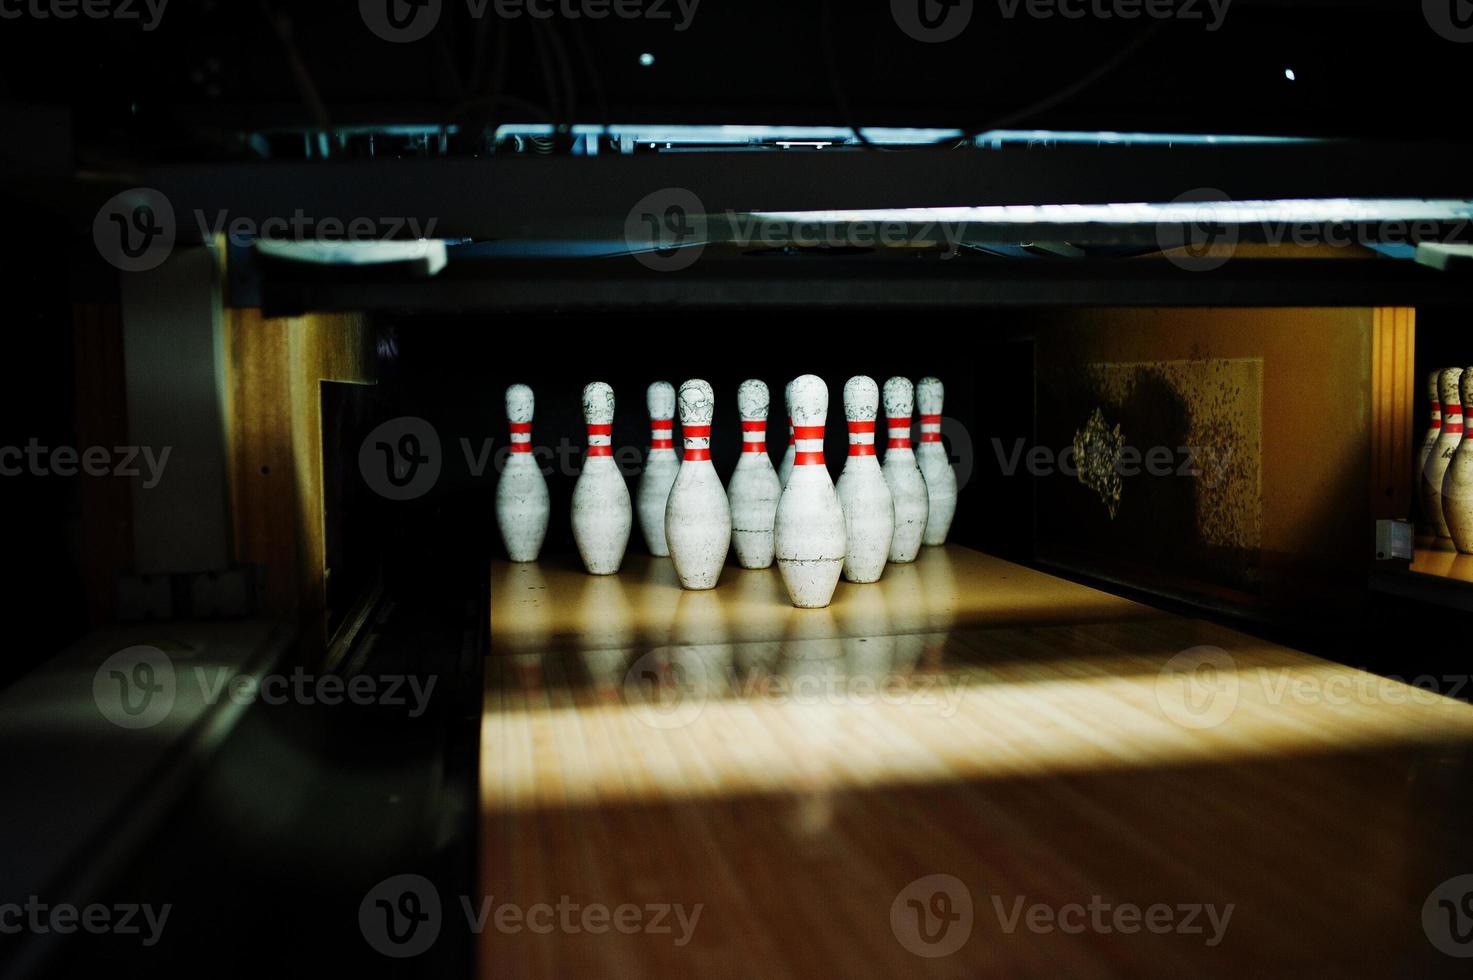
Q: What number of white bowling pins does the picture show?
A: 13